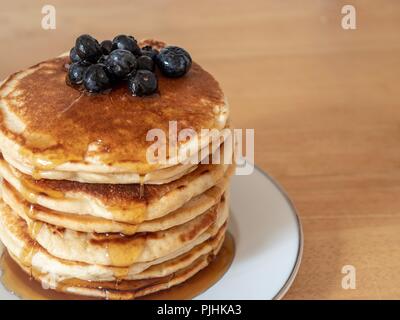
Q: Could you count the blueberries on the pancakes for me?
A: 11